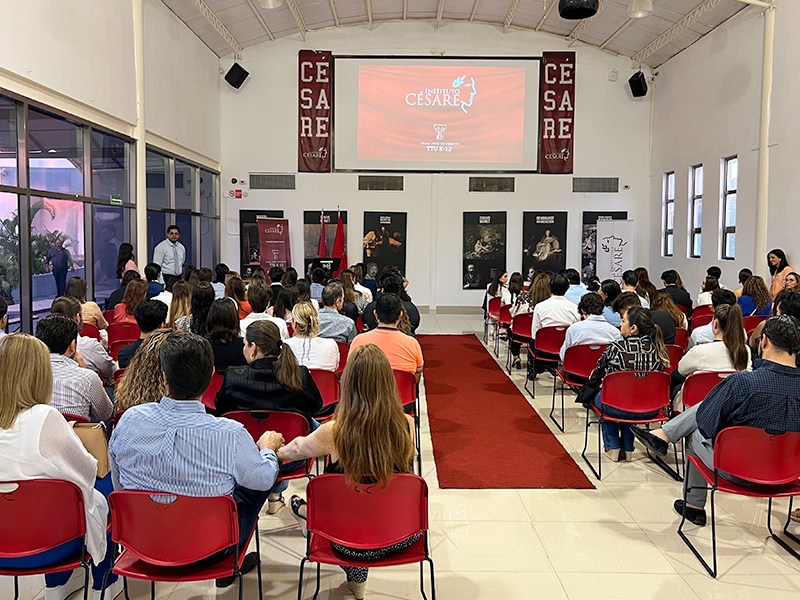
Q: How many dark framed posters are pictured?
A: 6